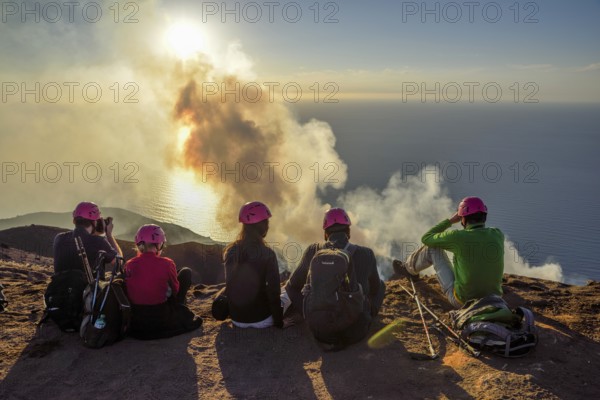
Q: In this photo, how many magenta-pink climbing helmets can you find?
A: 5